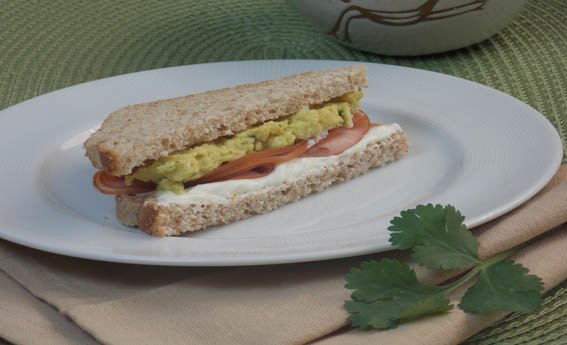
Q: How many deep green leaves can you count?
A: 3